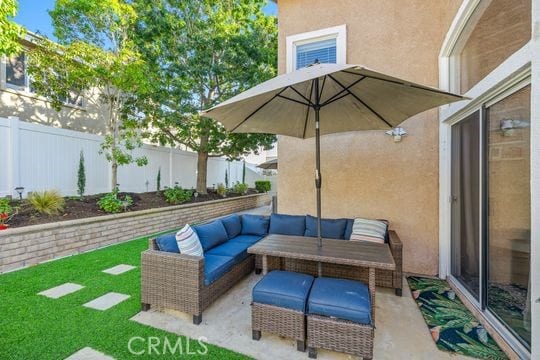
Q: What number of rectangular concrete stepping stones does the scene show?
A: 4